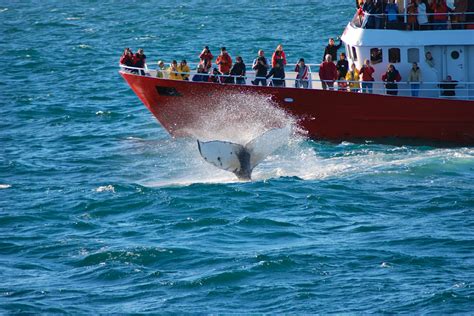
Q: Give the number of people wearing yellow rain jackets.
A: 3